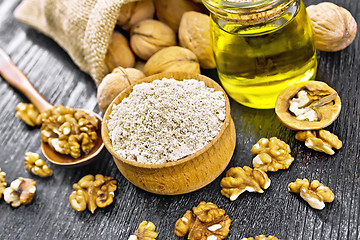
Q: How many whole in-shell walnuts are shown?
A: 8